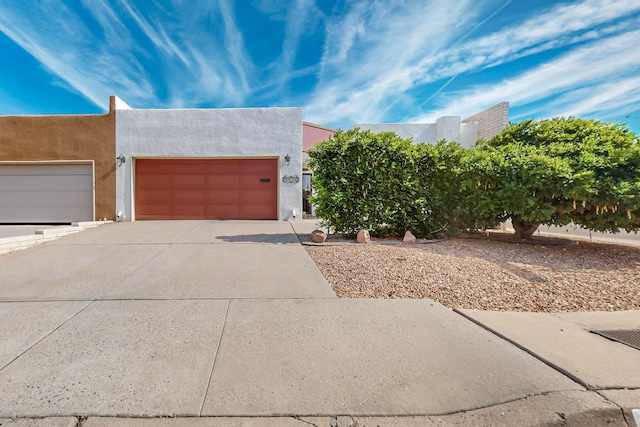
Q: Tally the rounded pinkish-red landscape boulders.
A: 3